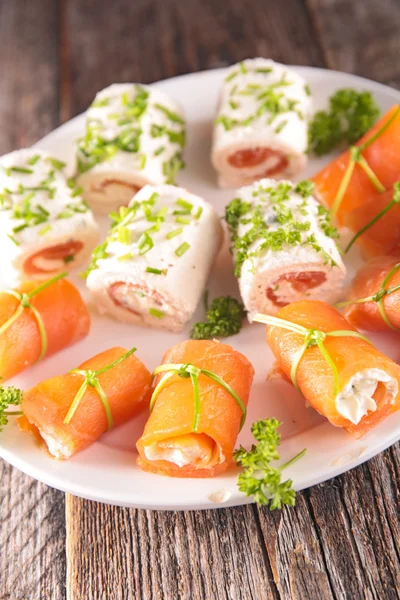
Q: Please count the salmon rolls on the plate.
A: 7